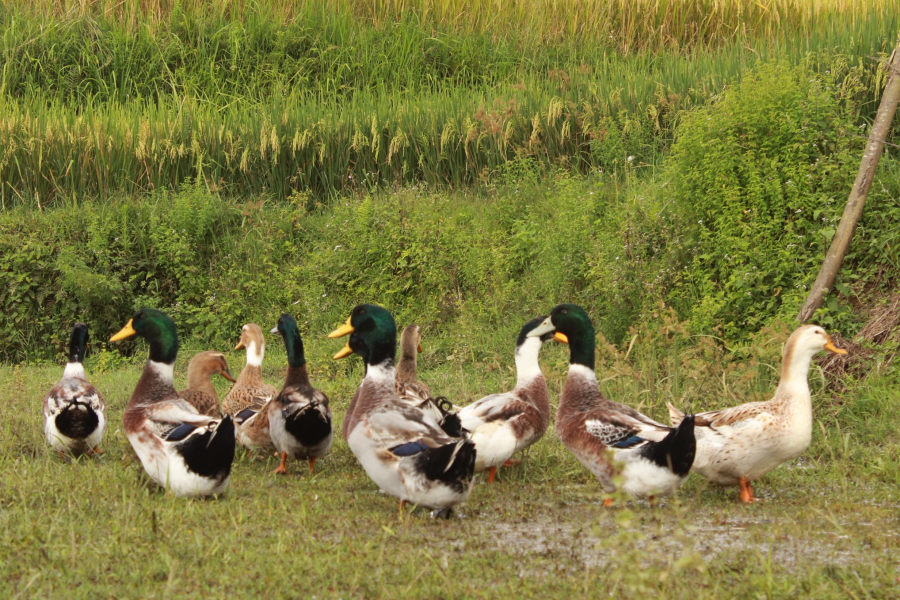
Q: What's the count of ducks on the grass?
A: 11